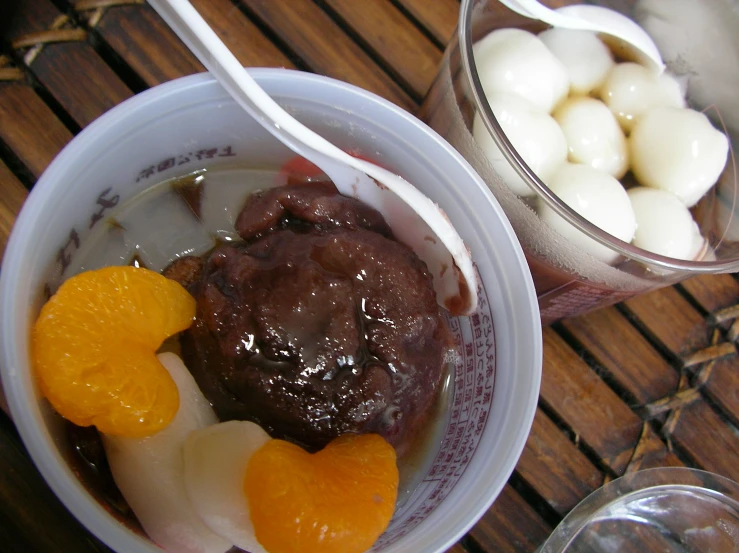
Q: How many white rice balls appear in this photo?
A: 8